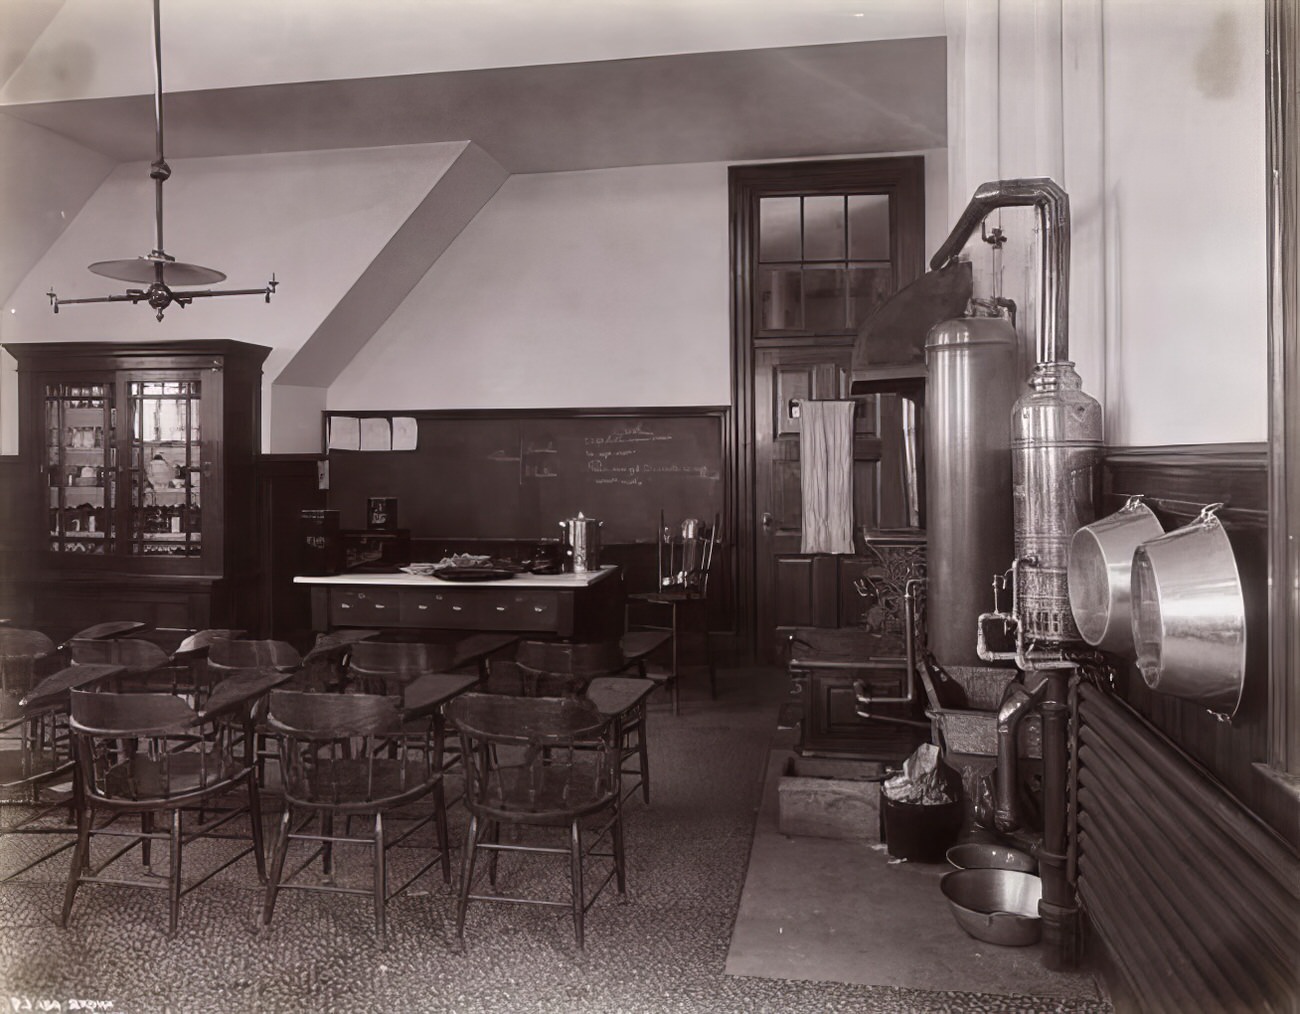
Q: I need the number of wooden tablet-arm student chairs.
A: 9